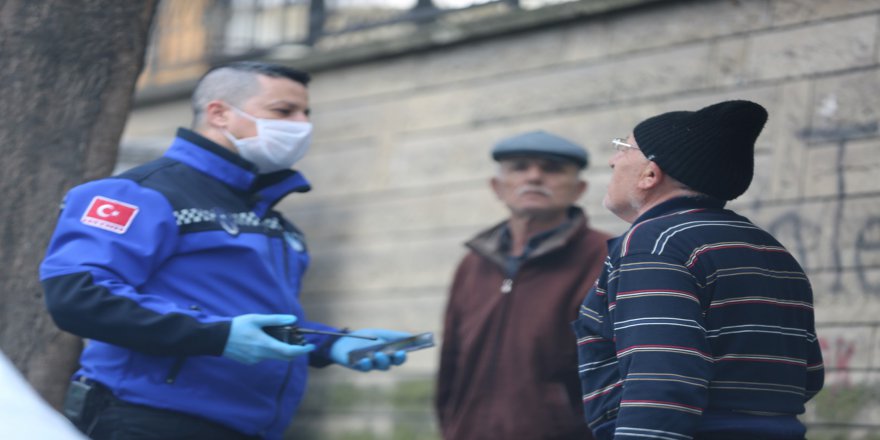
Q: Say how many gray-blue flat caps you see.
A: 1